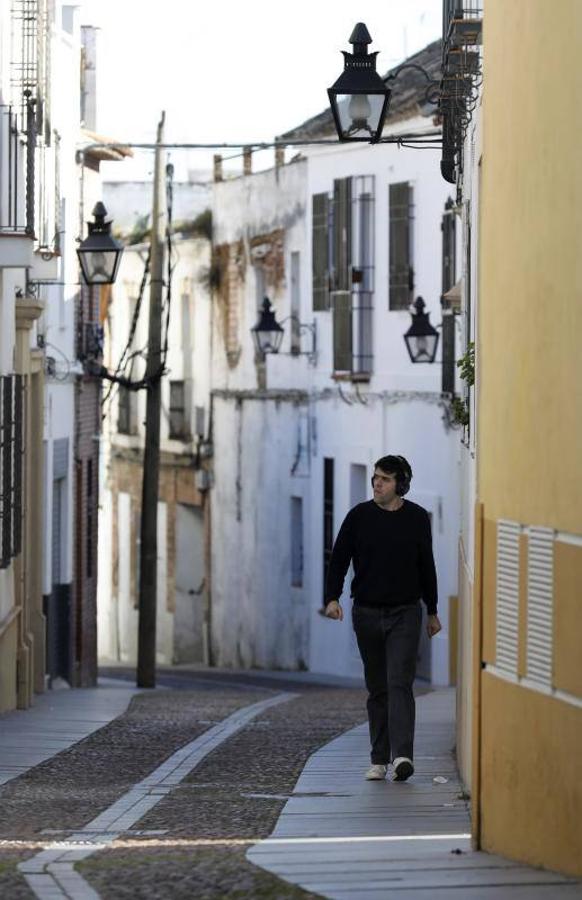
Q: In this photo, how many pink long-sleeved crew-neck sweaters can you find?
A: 0